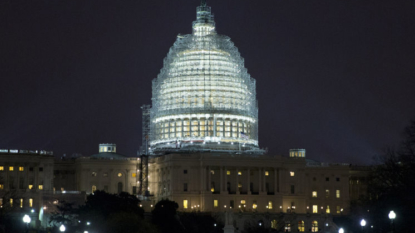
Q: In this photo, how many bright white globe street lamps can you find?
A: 6